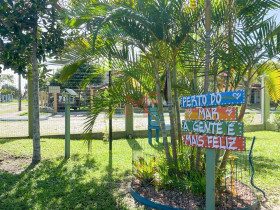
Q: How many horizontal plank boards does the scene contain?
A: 4